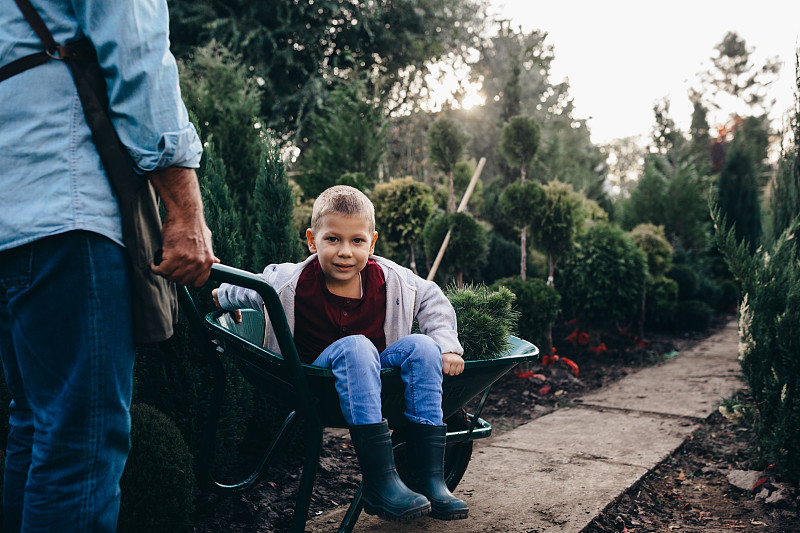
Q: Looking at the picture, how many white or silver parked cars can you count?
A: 0